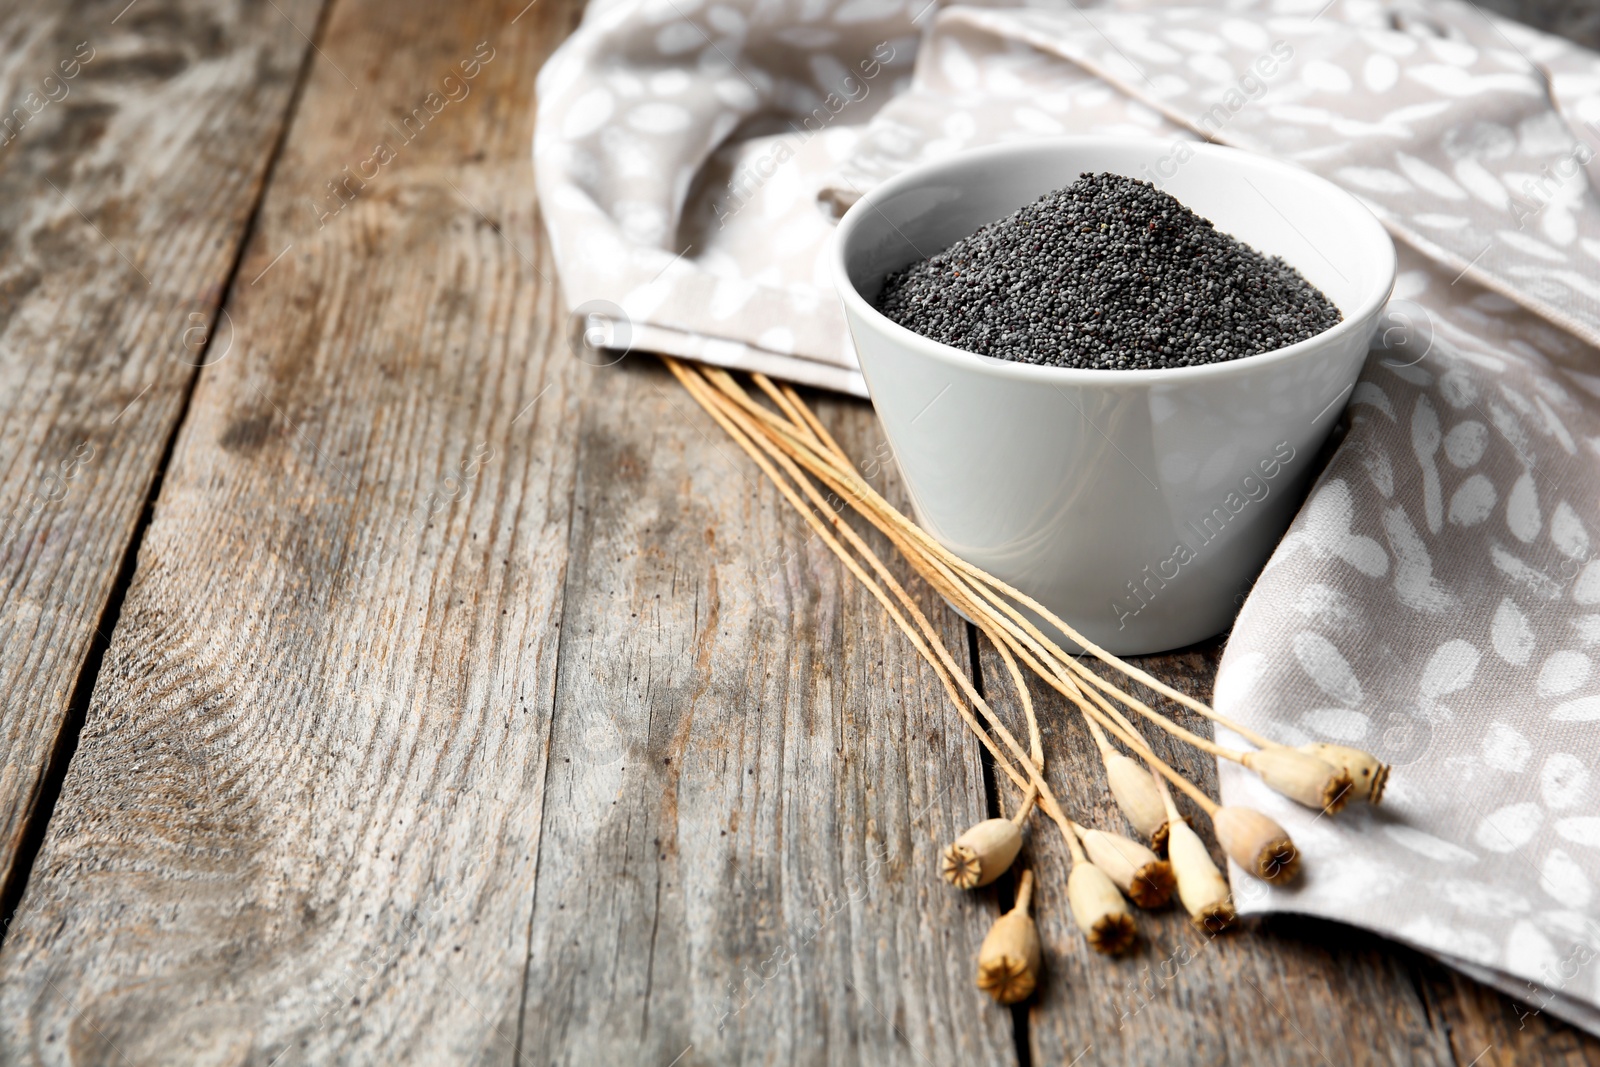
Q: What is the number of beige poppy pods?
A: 9